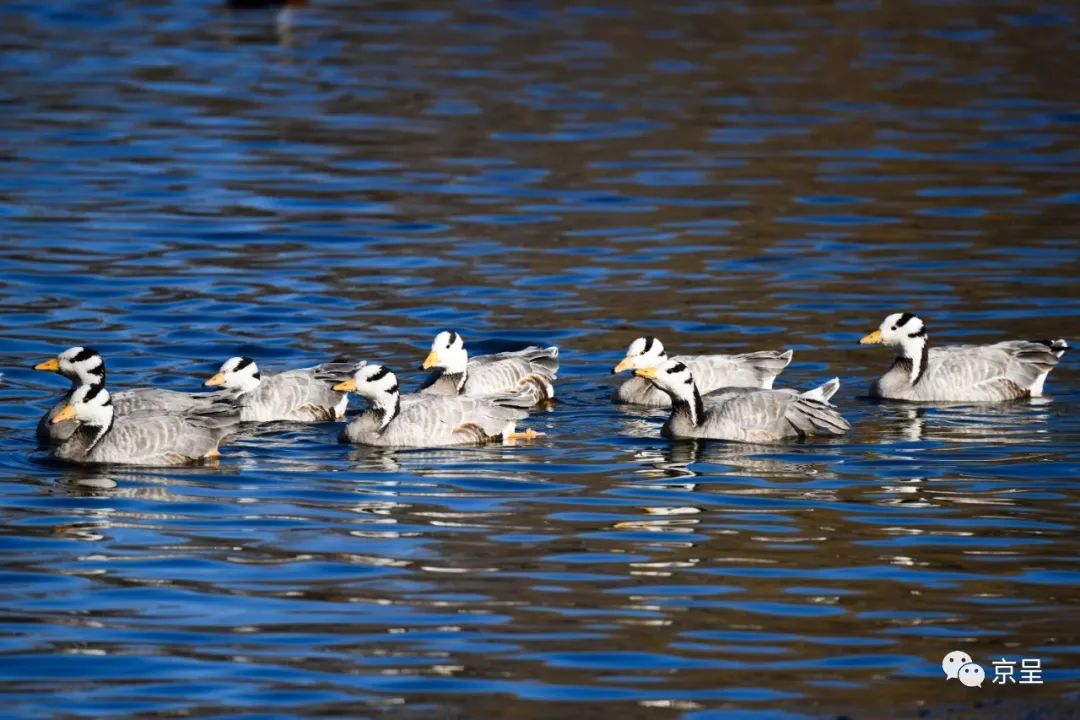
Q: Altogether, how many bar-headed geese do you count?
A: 8